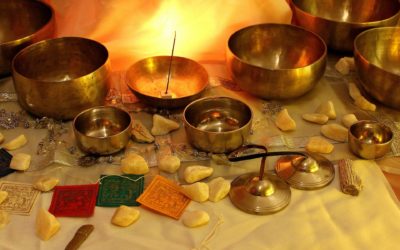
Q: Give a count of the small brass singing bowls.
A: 3